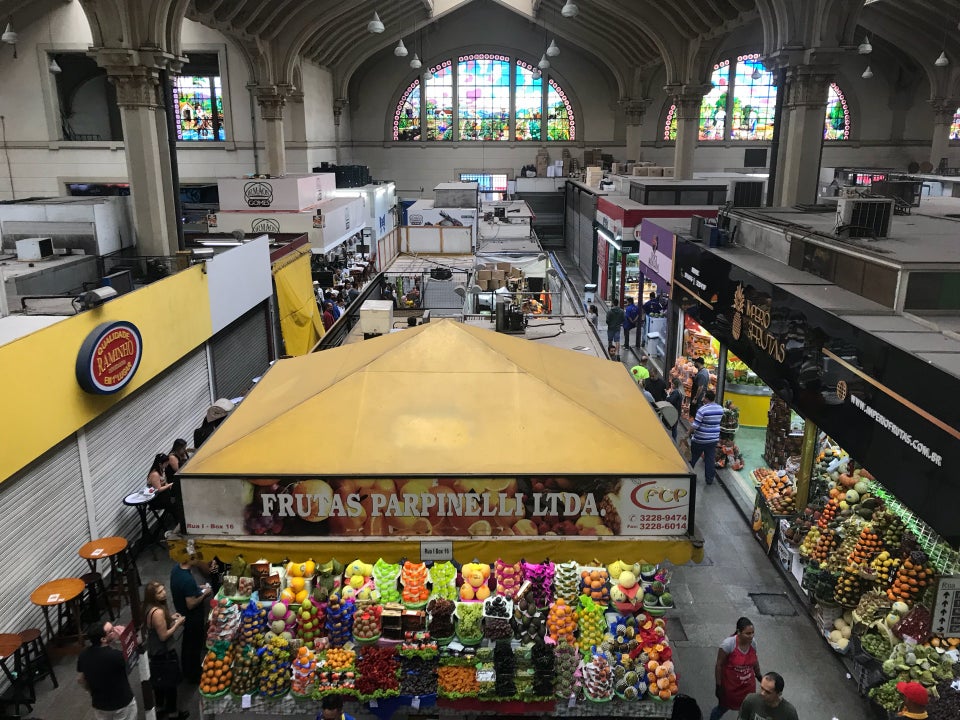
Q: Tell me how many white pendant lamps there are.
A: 14